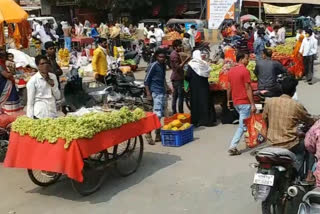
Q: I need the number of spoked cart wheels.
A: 4